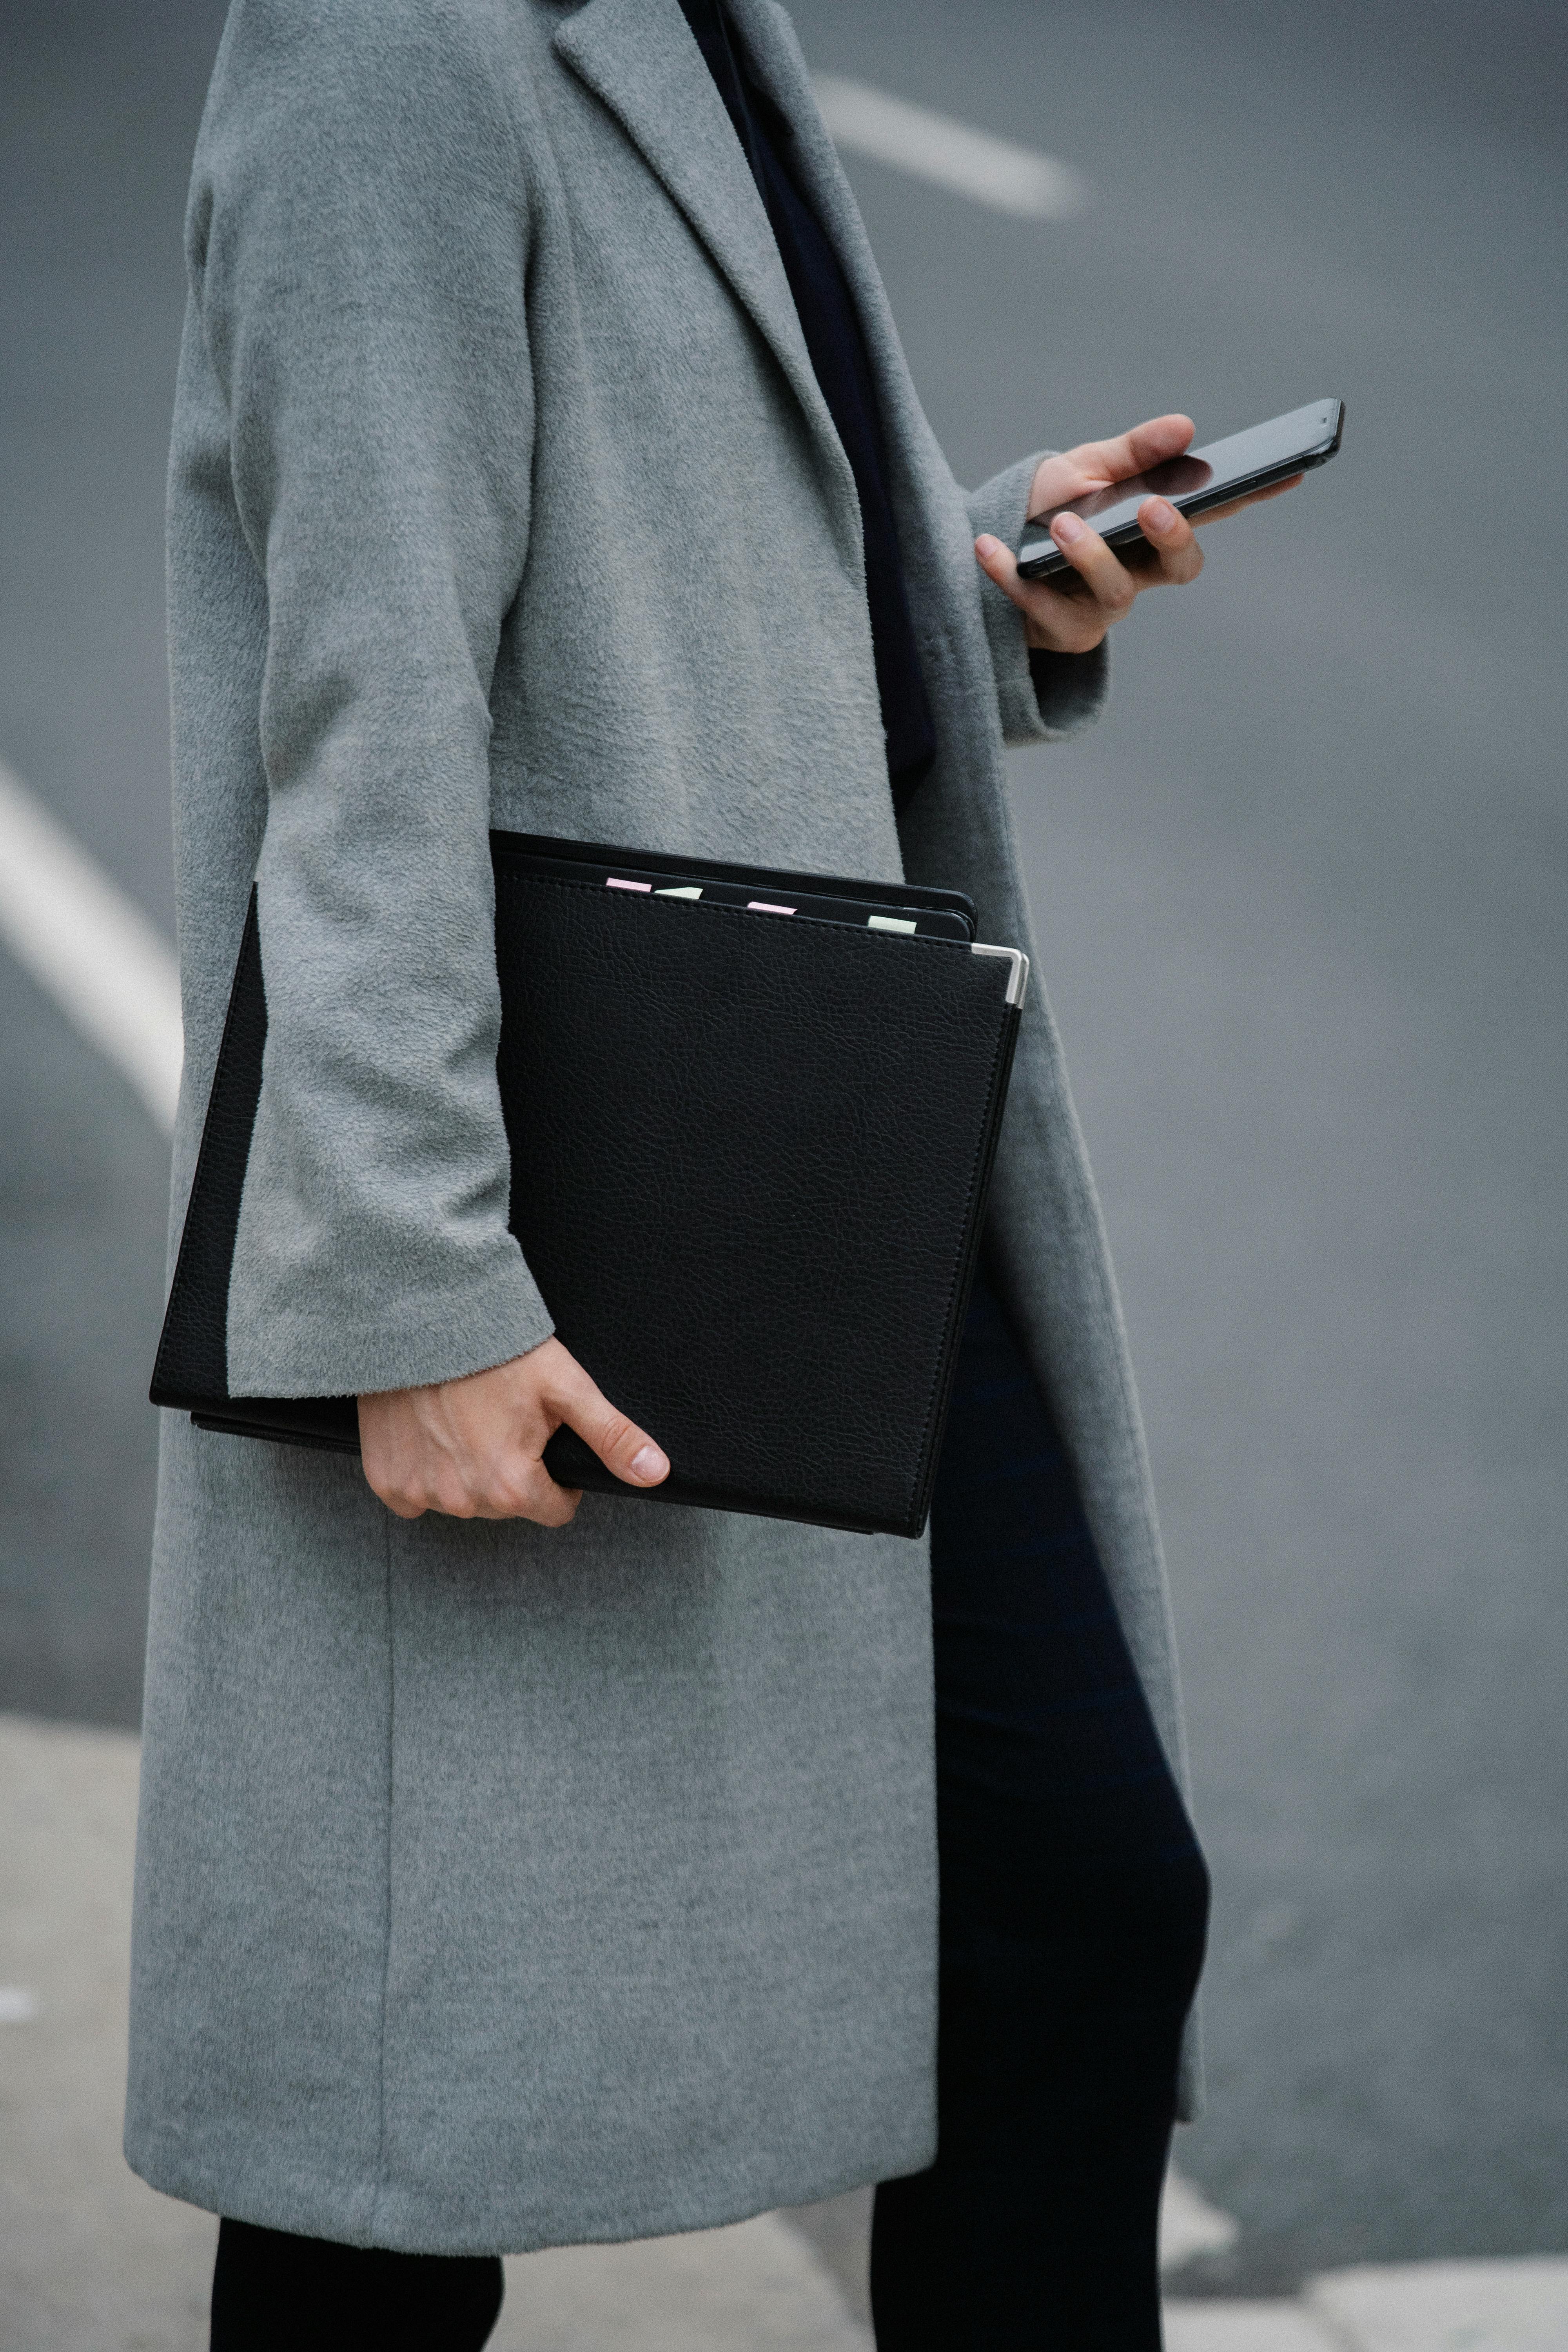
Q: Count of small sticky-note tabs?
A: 4